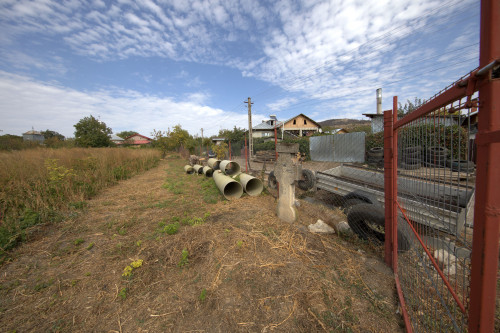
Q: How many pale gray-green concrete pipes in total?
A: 7